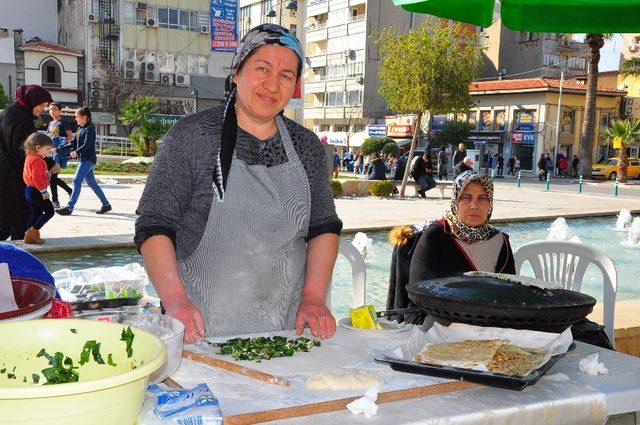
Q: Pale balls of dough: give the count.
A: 1